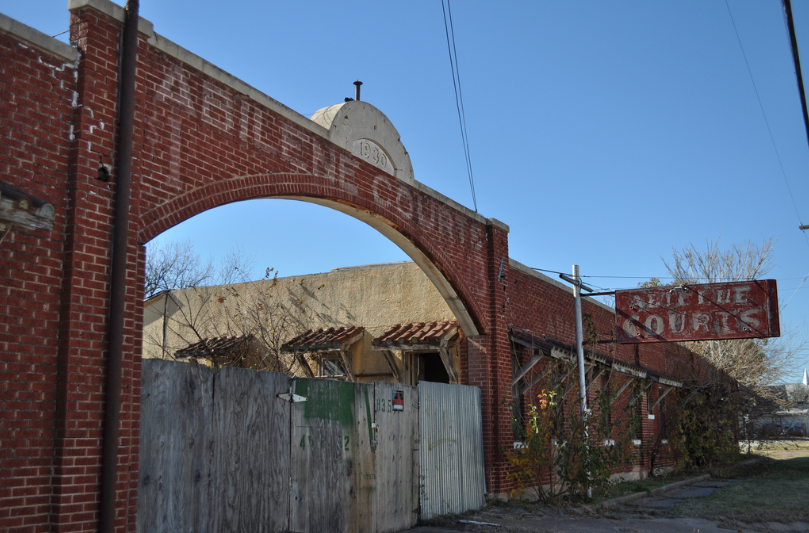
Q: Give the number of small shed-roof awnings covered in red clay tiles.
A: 3